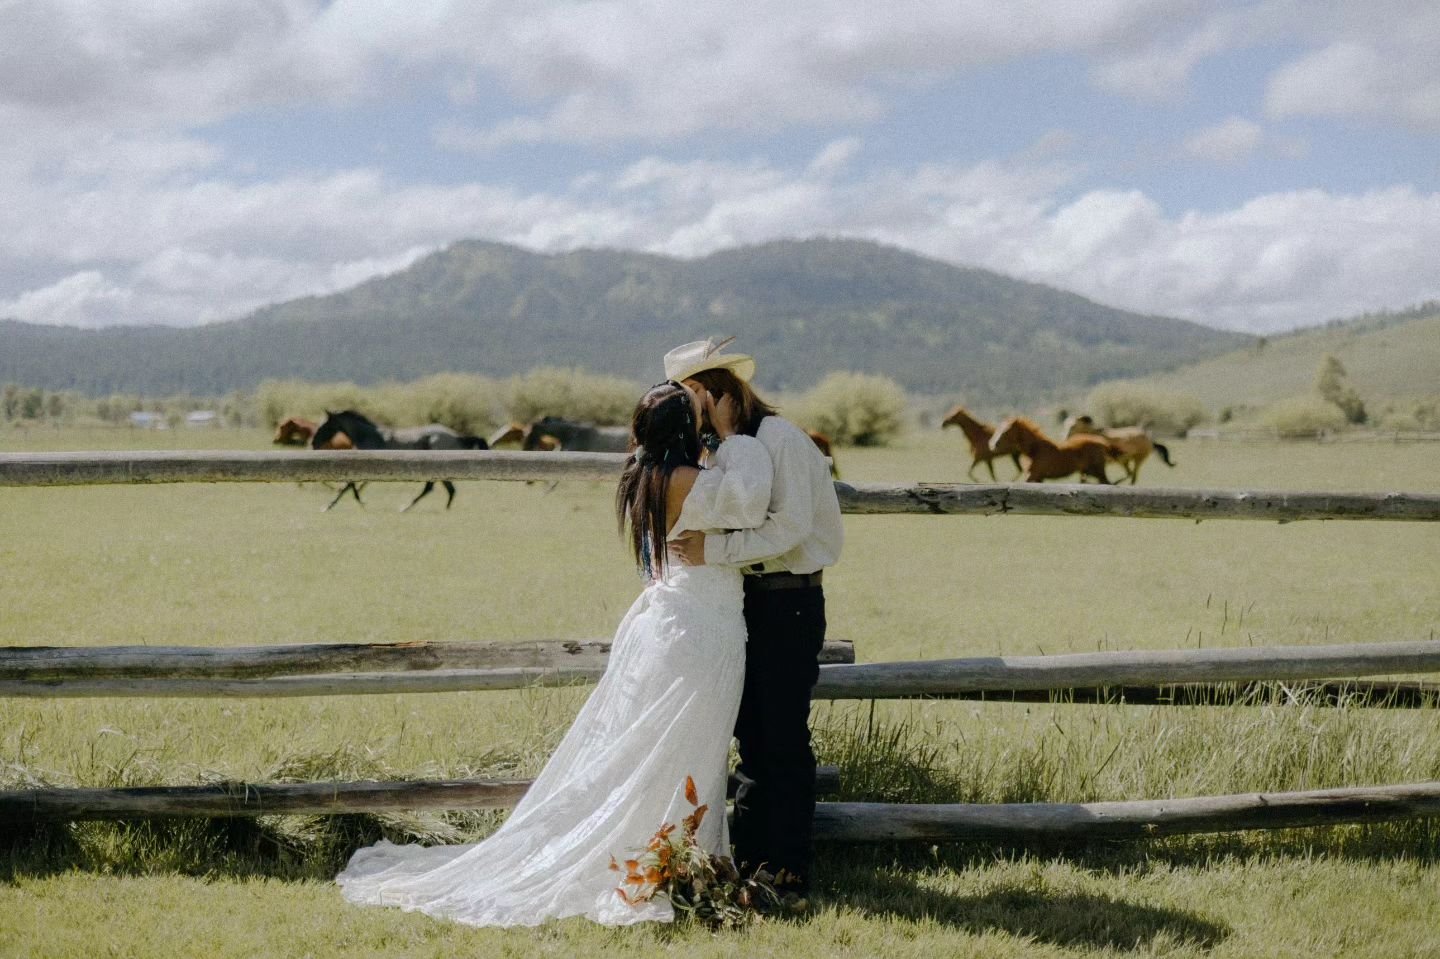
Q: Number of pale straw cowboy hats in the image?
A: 1